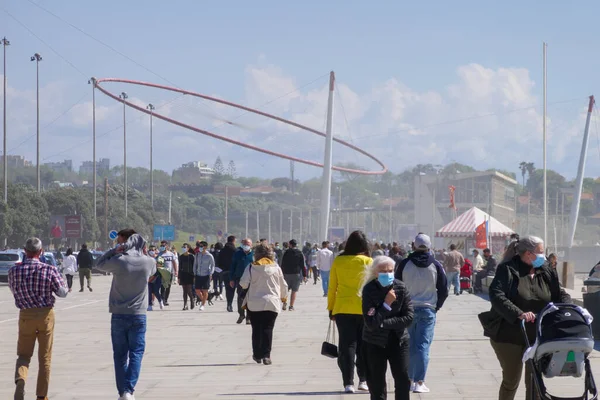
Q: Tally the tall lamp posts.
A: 5